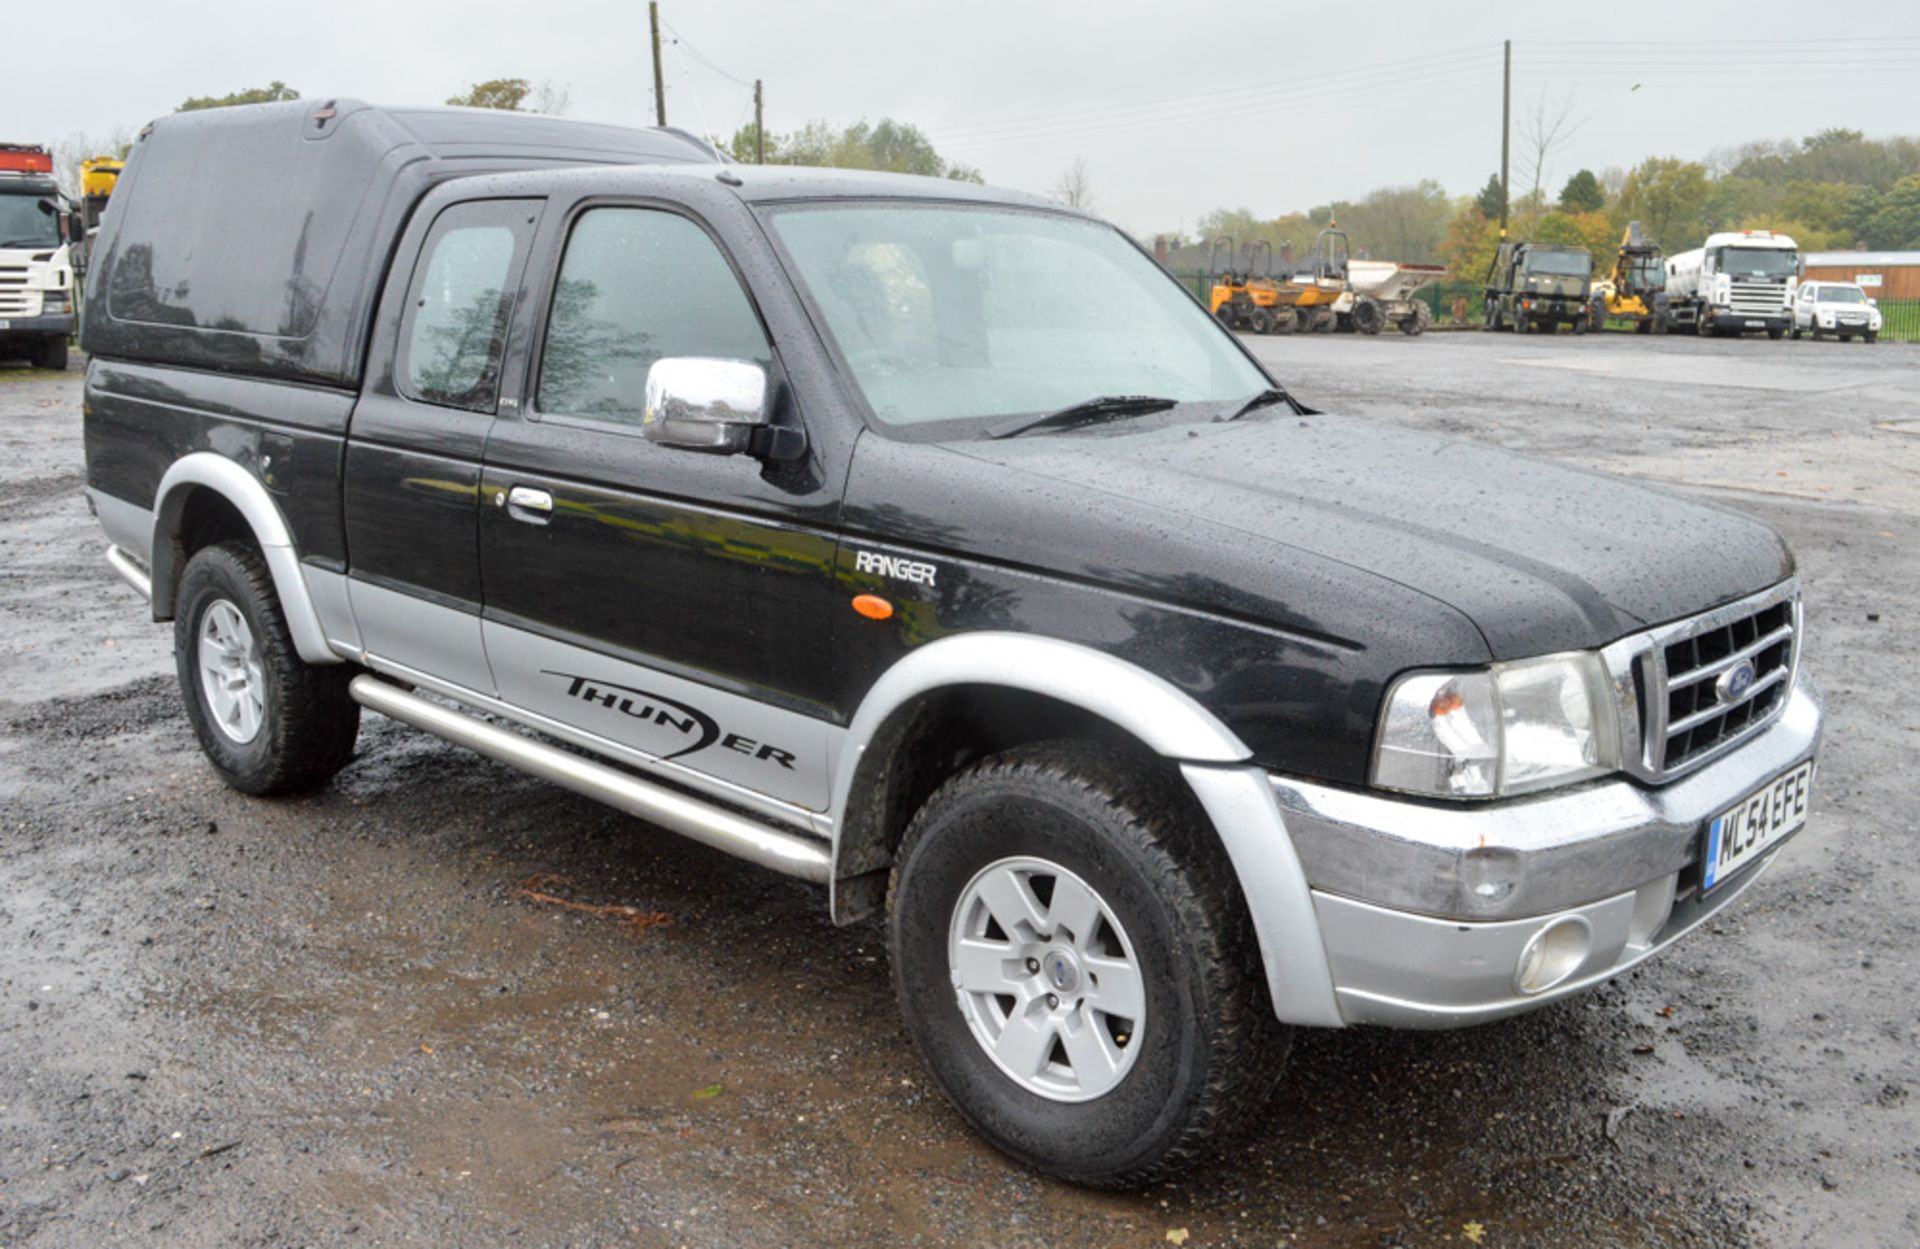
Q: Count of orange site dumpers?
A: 2